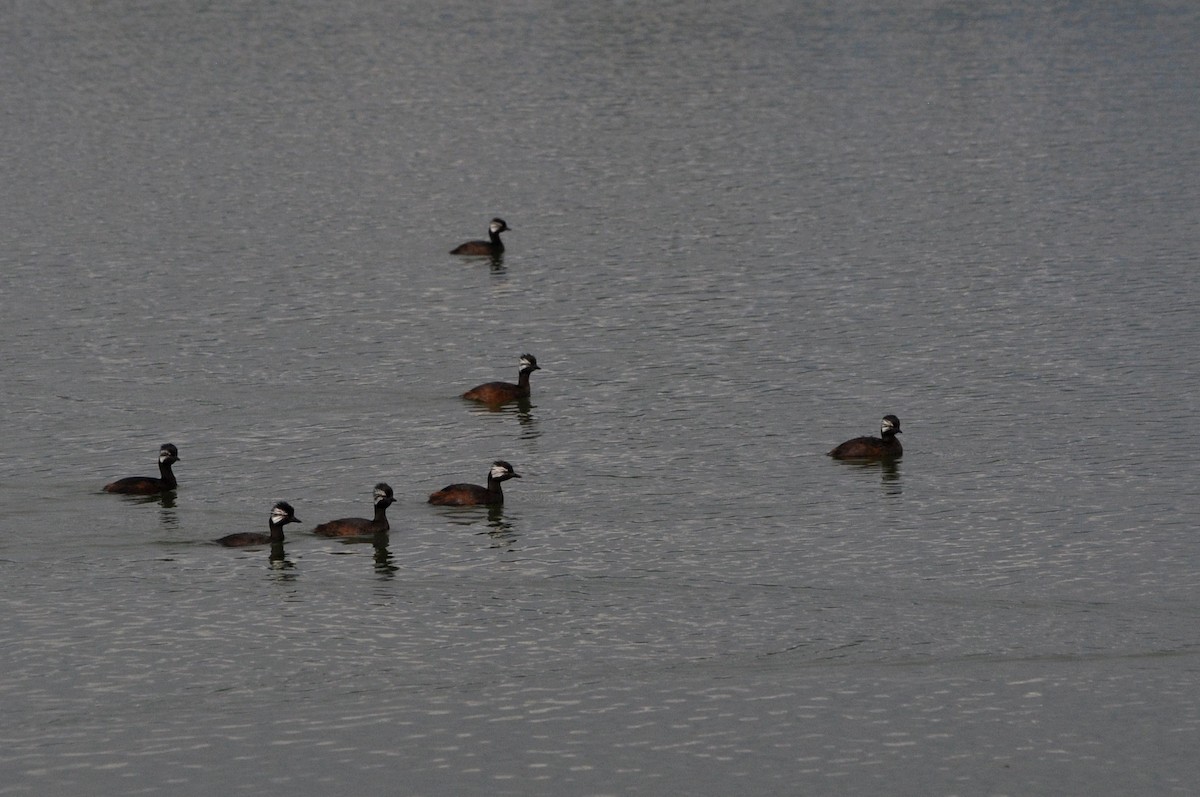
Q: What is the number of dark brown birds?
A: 7